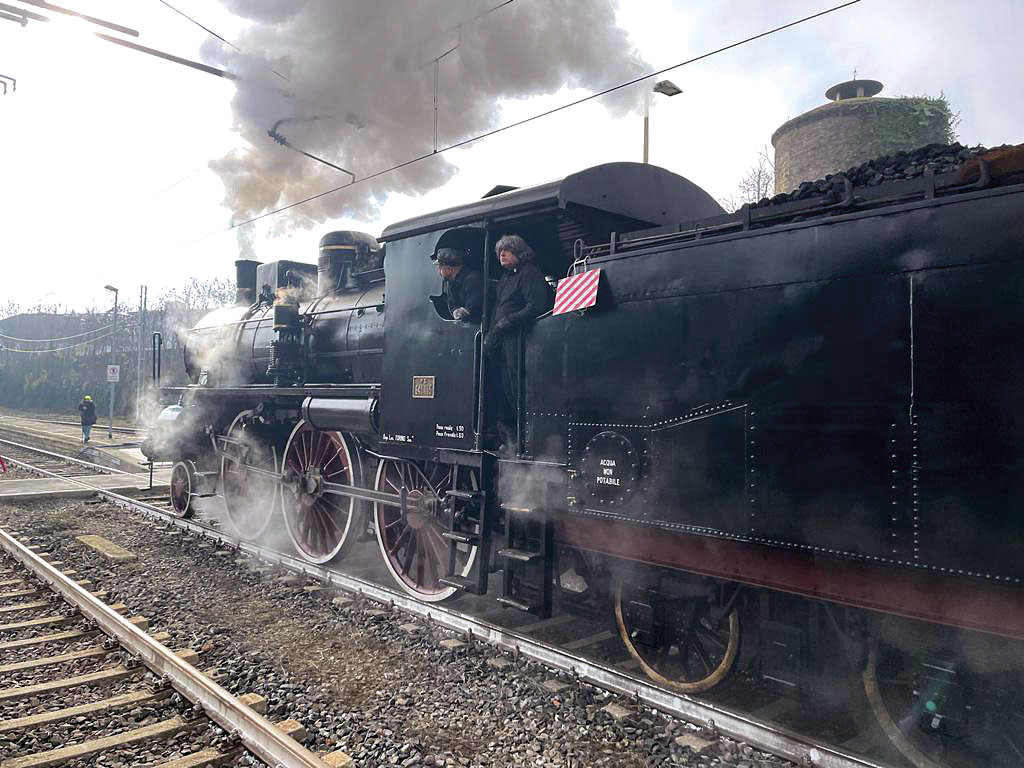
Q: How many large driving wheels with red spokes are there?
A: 3